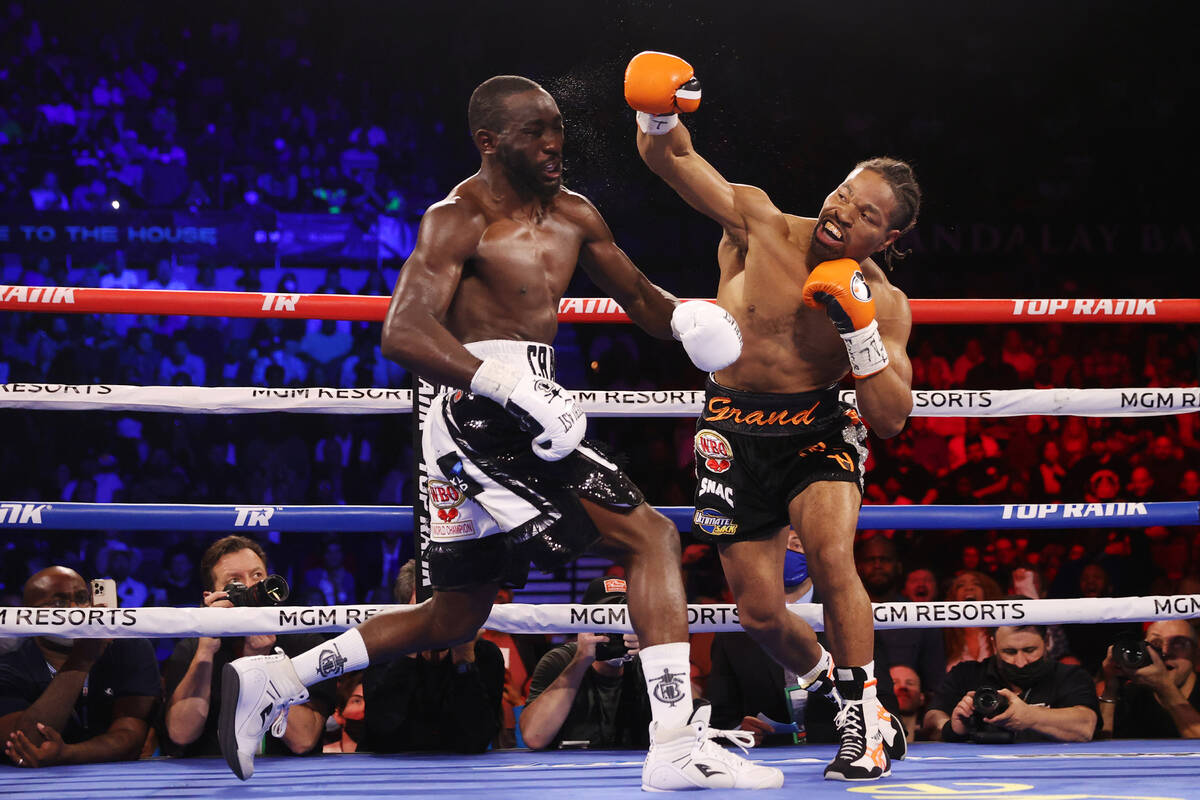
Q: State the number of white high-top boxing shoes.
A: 2